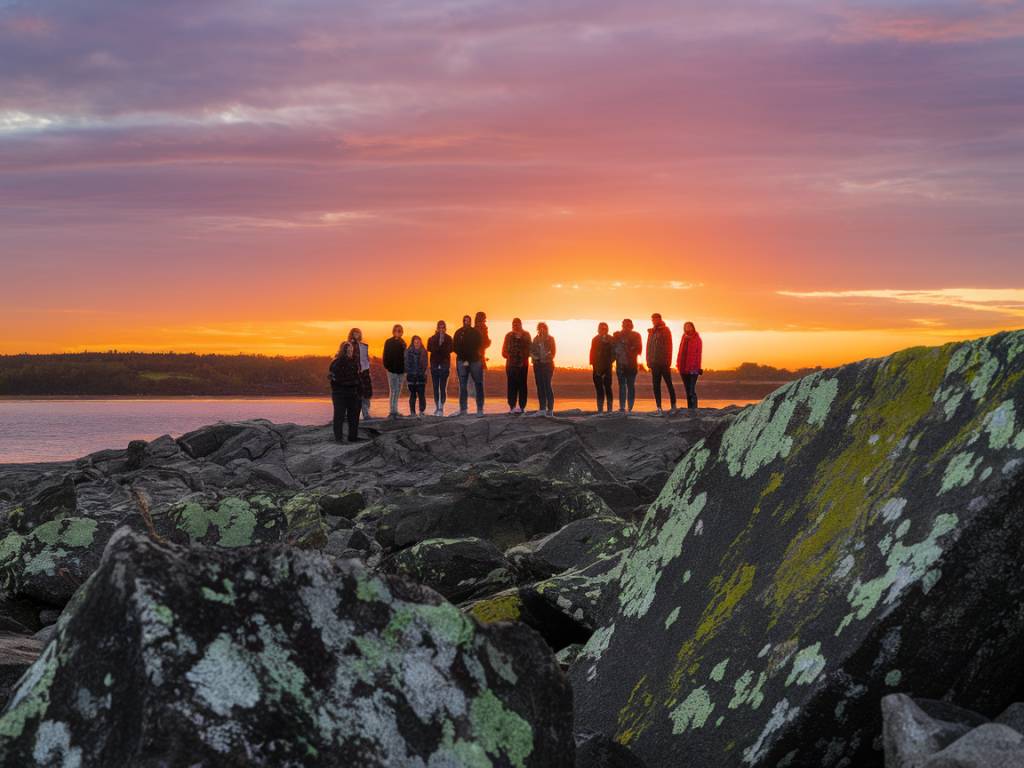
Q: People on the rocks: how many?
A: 13